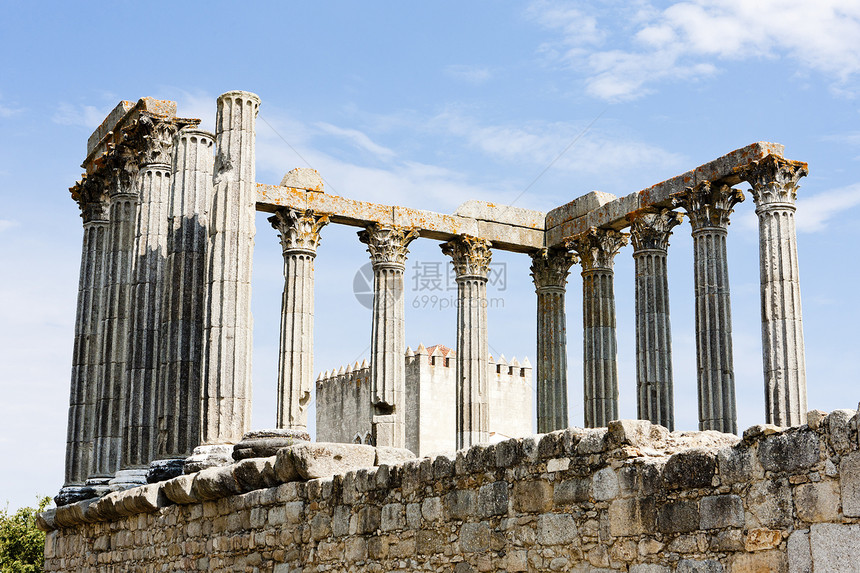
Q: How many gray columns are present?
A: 13